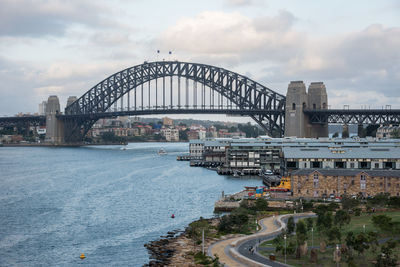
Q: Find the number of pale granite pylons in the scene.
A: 4